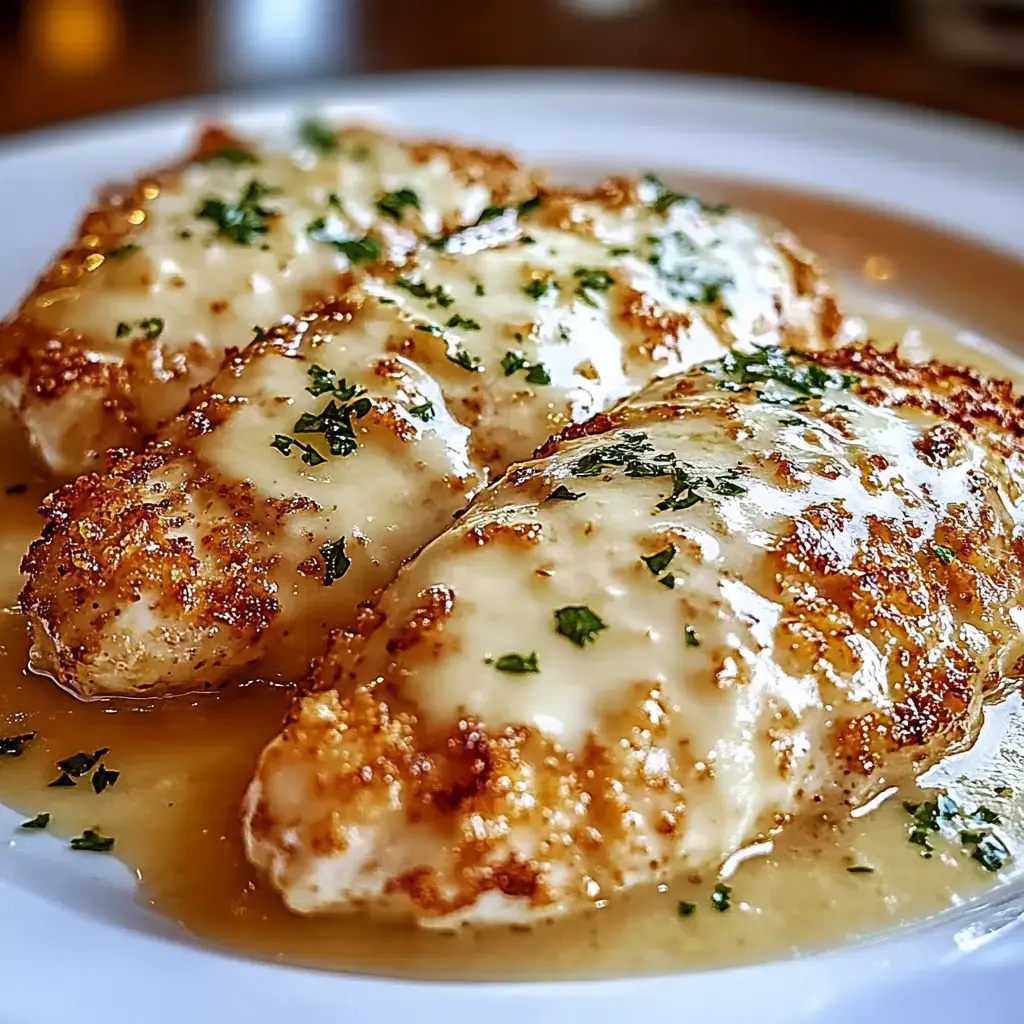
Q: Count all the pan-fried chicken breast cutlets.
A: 3